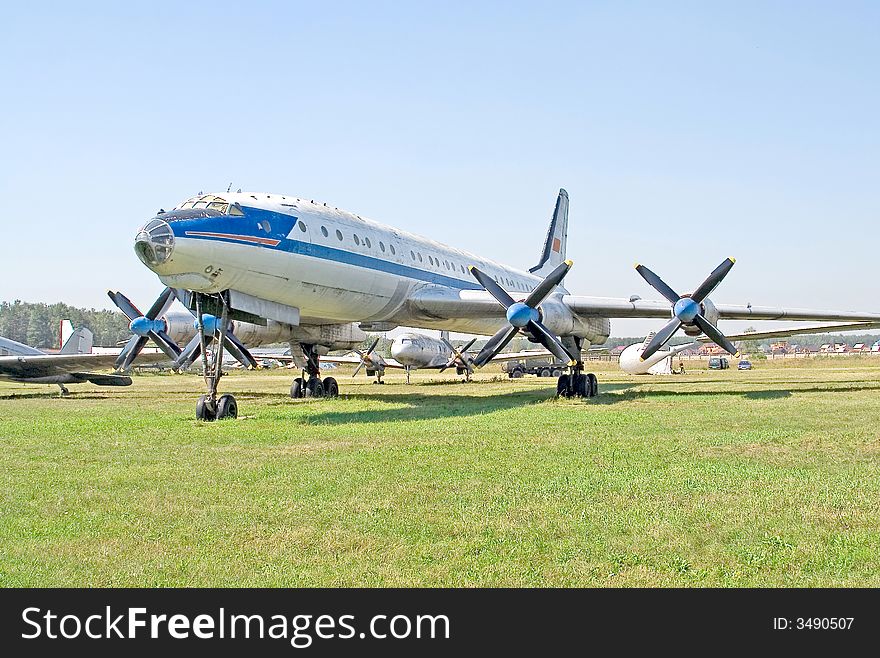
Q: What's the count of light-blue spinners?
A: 4